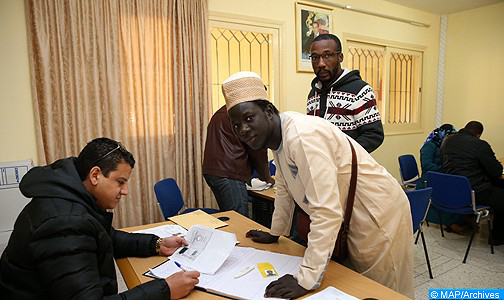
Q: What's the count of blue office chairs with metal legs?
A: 4